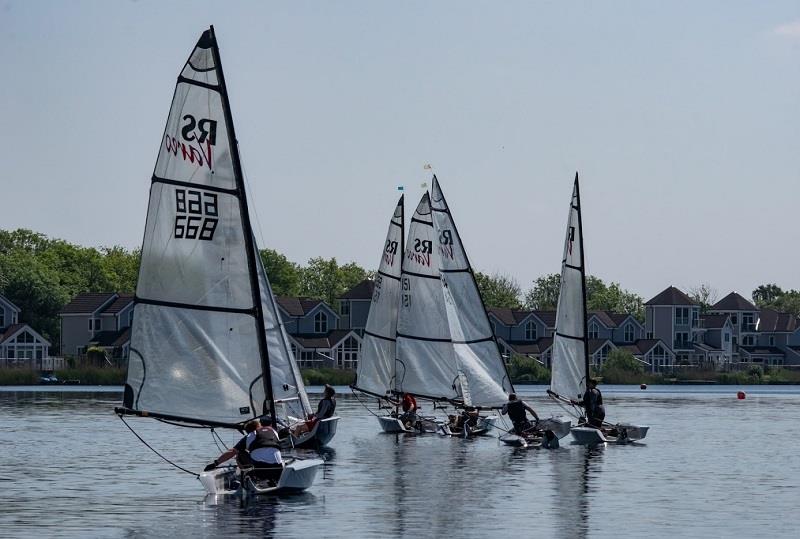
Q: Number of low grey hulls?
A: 6